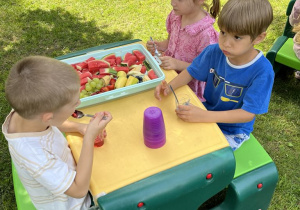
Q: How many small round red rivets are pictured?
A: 3